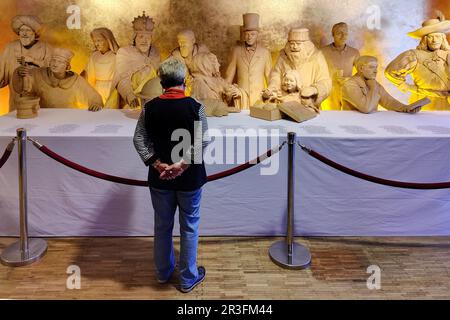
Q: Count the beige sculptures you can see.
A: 11